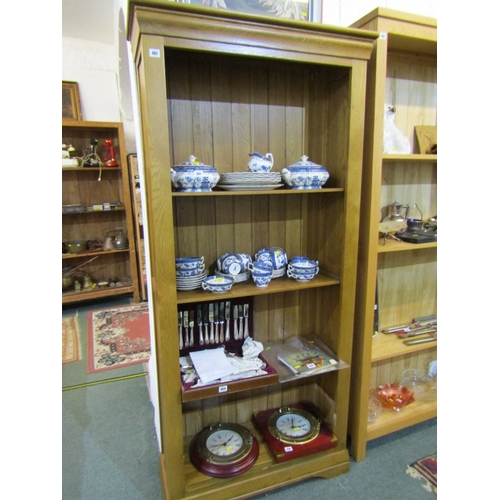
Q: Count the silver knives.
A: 12